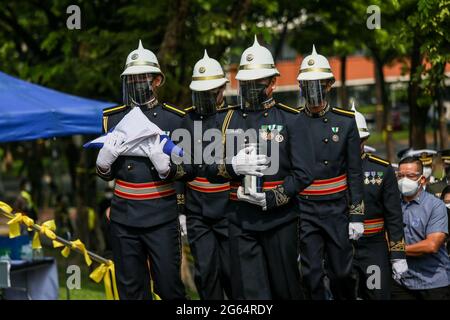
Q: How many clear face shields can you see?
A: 4